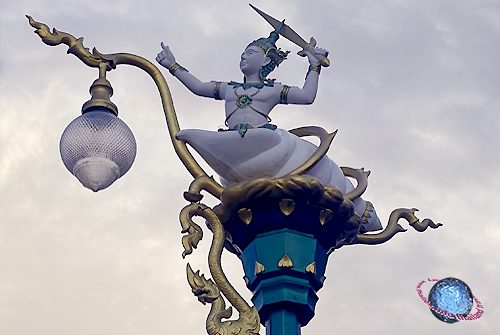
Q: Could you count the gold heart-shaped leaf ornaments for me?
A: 6